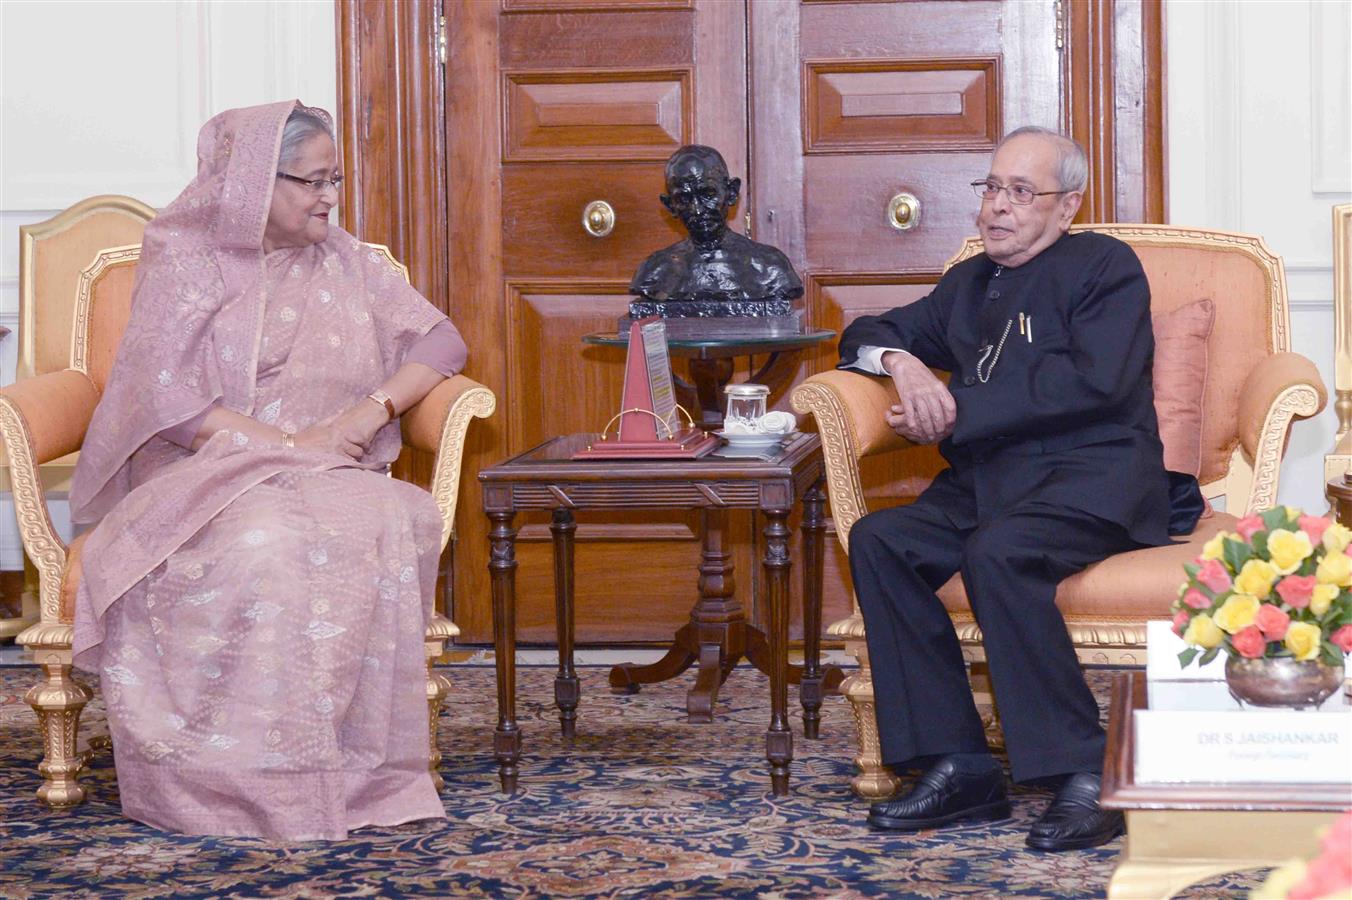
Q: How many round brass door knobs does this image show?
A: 2